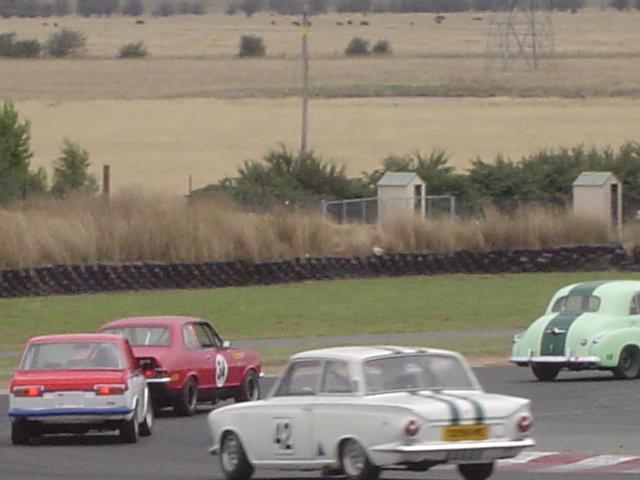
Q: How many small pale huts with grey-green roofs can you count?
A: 2